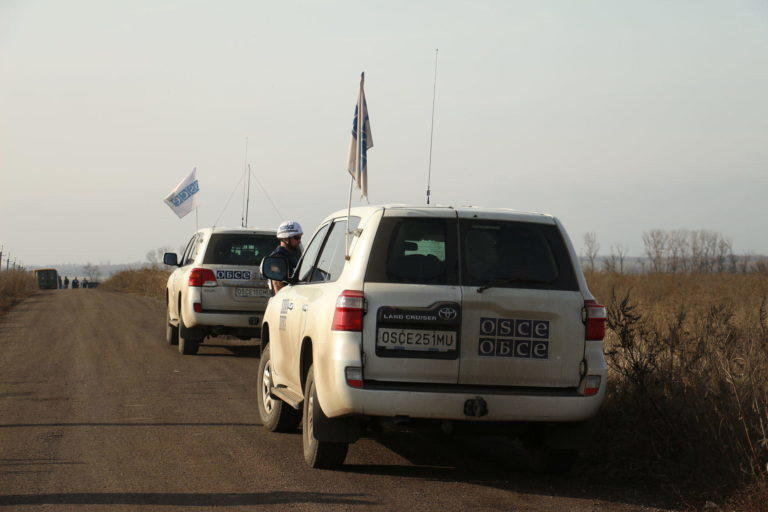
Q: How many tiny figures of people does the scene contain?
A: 4